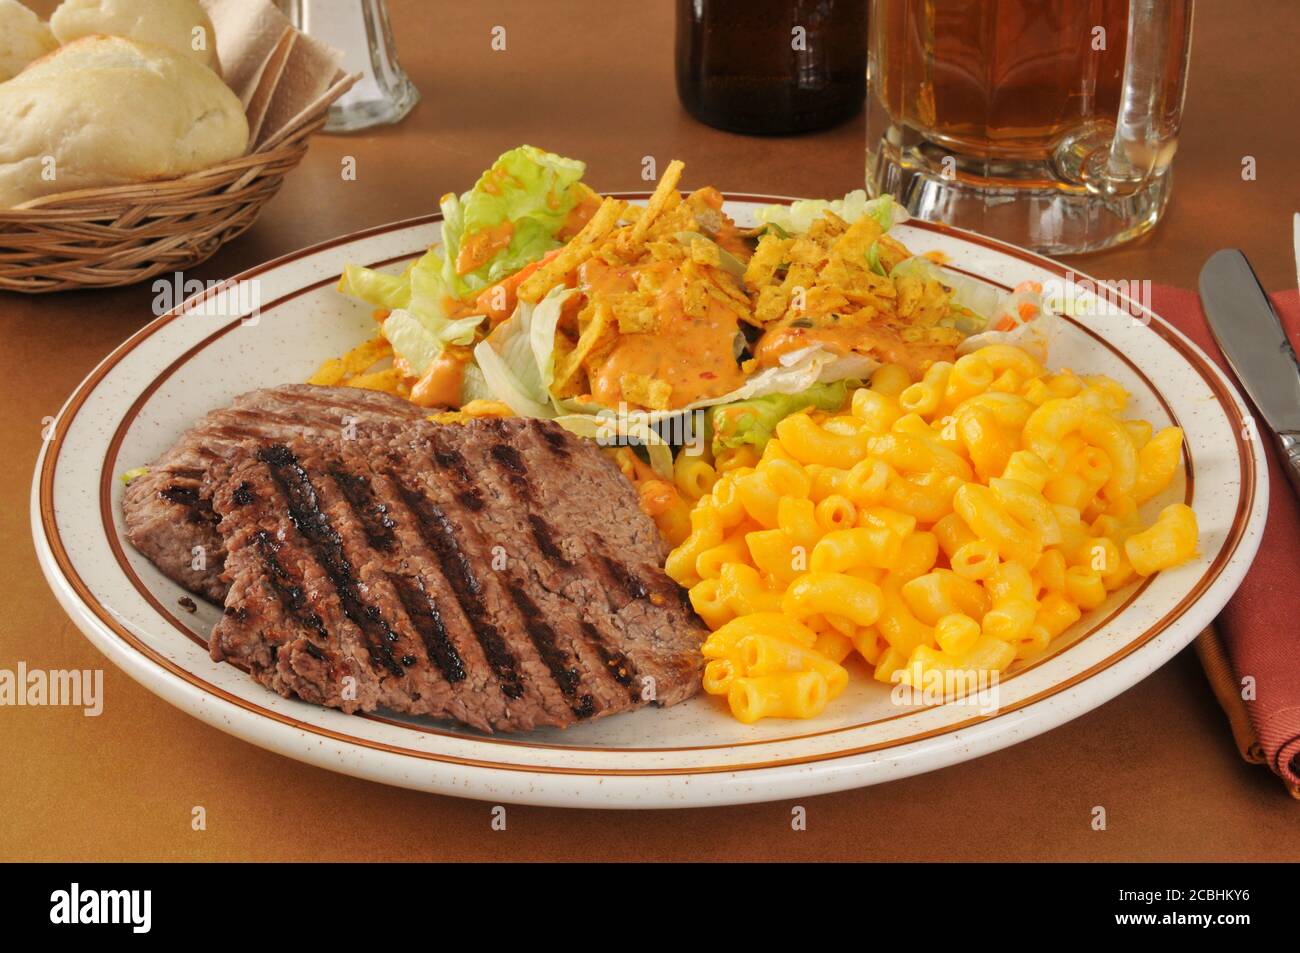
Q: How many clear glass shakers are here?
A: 1